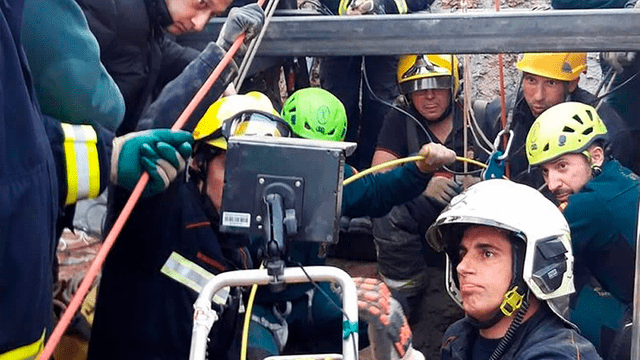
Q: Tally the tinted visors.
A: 1